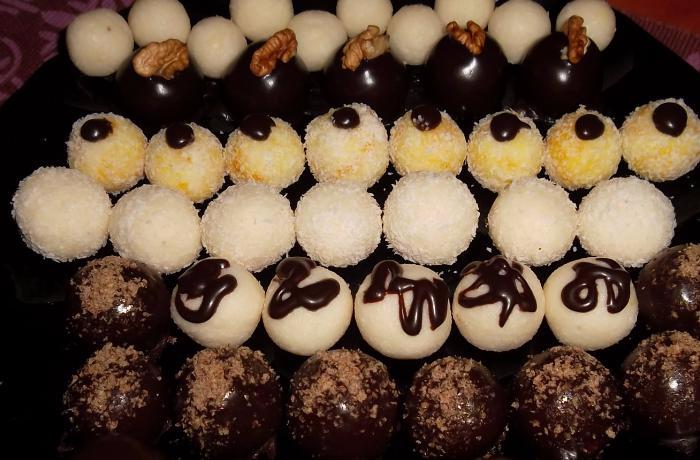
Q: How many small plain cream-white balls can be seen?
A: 10